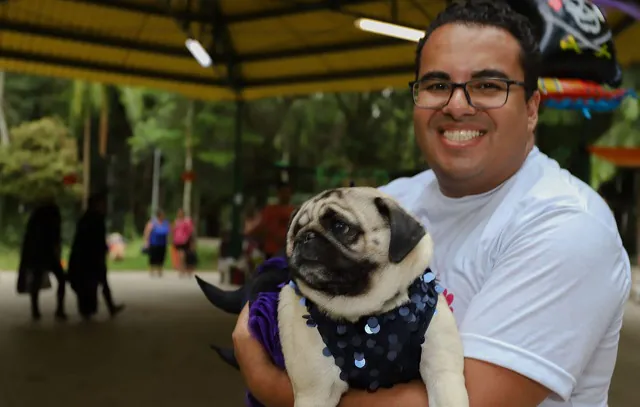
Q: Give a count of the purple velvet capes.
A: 1